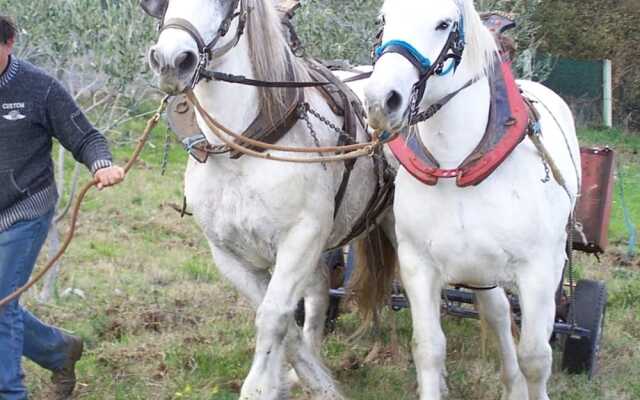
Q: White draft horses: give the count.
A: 2